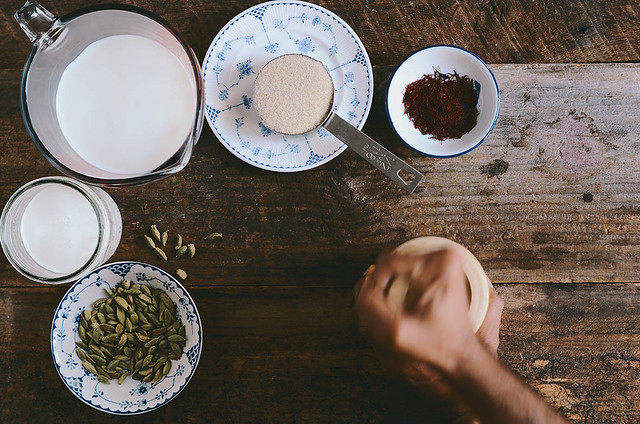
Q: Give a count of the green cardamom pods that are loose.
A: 9